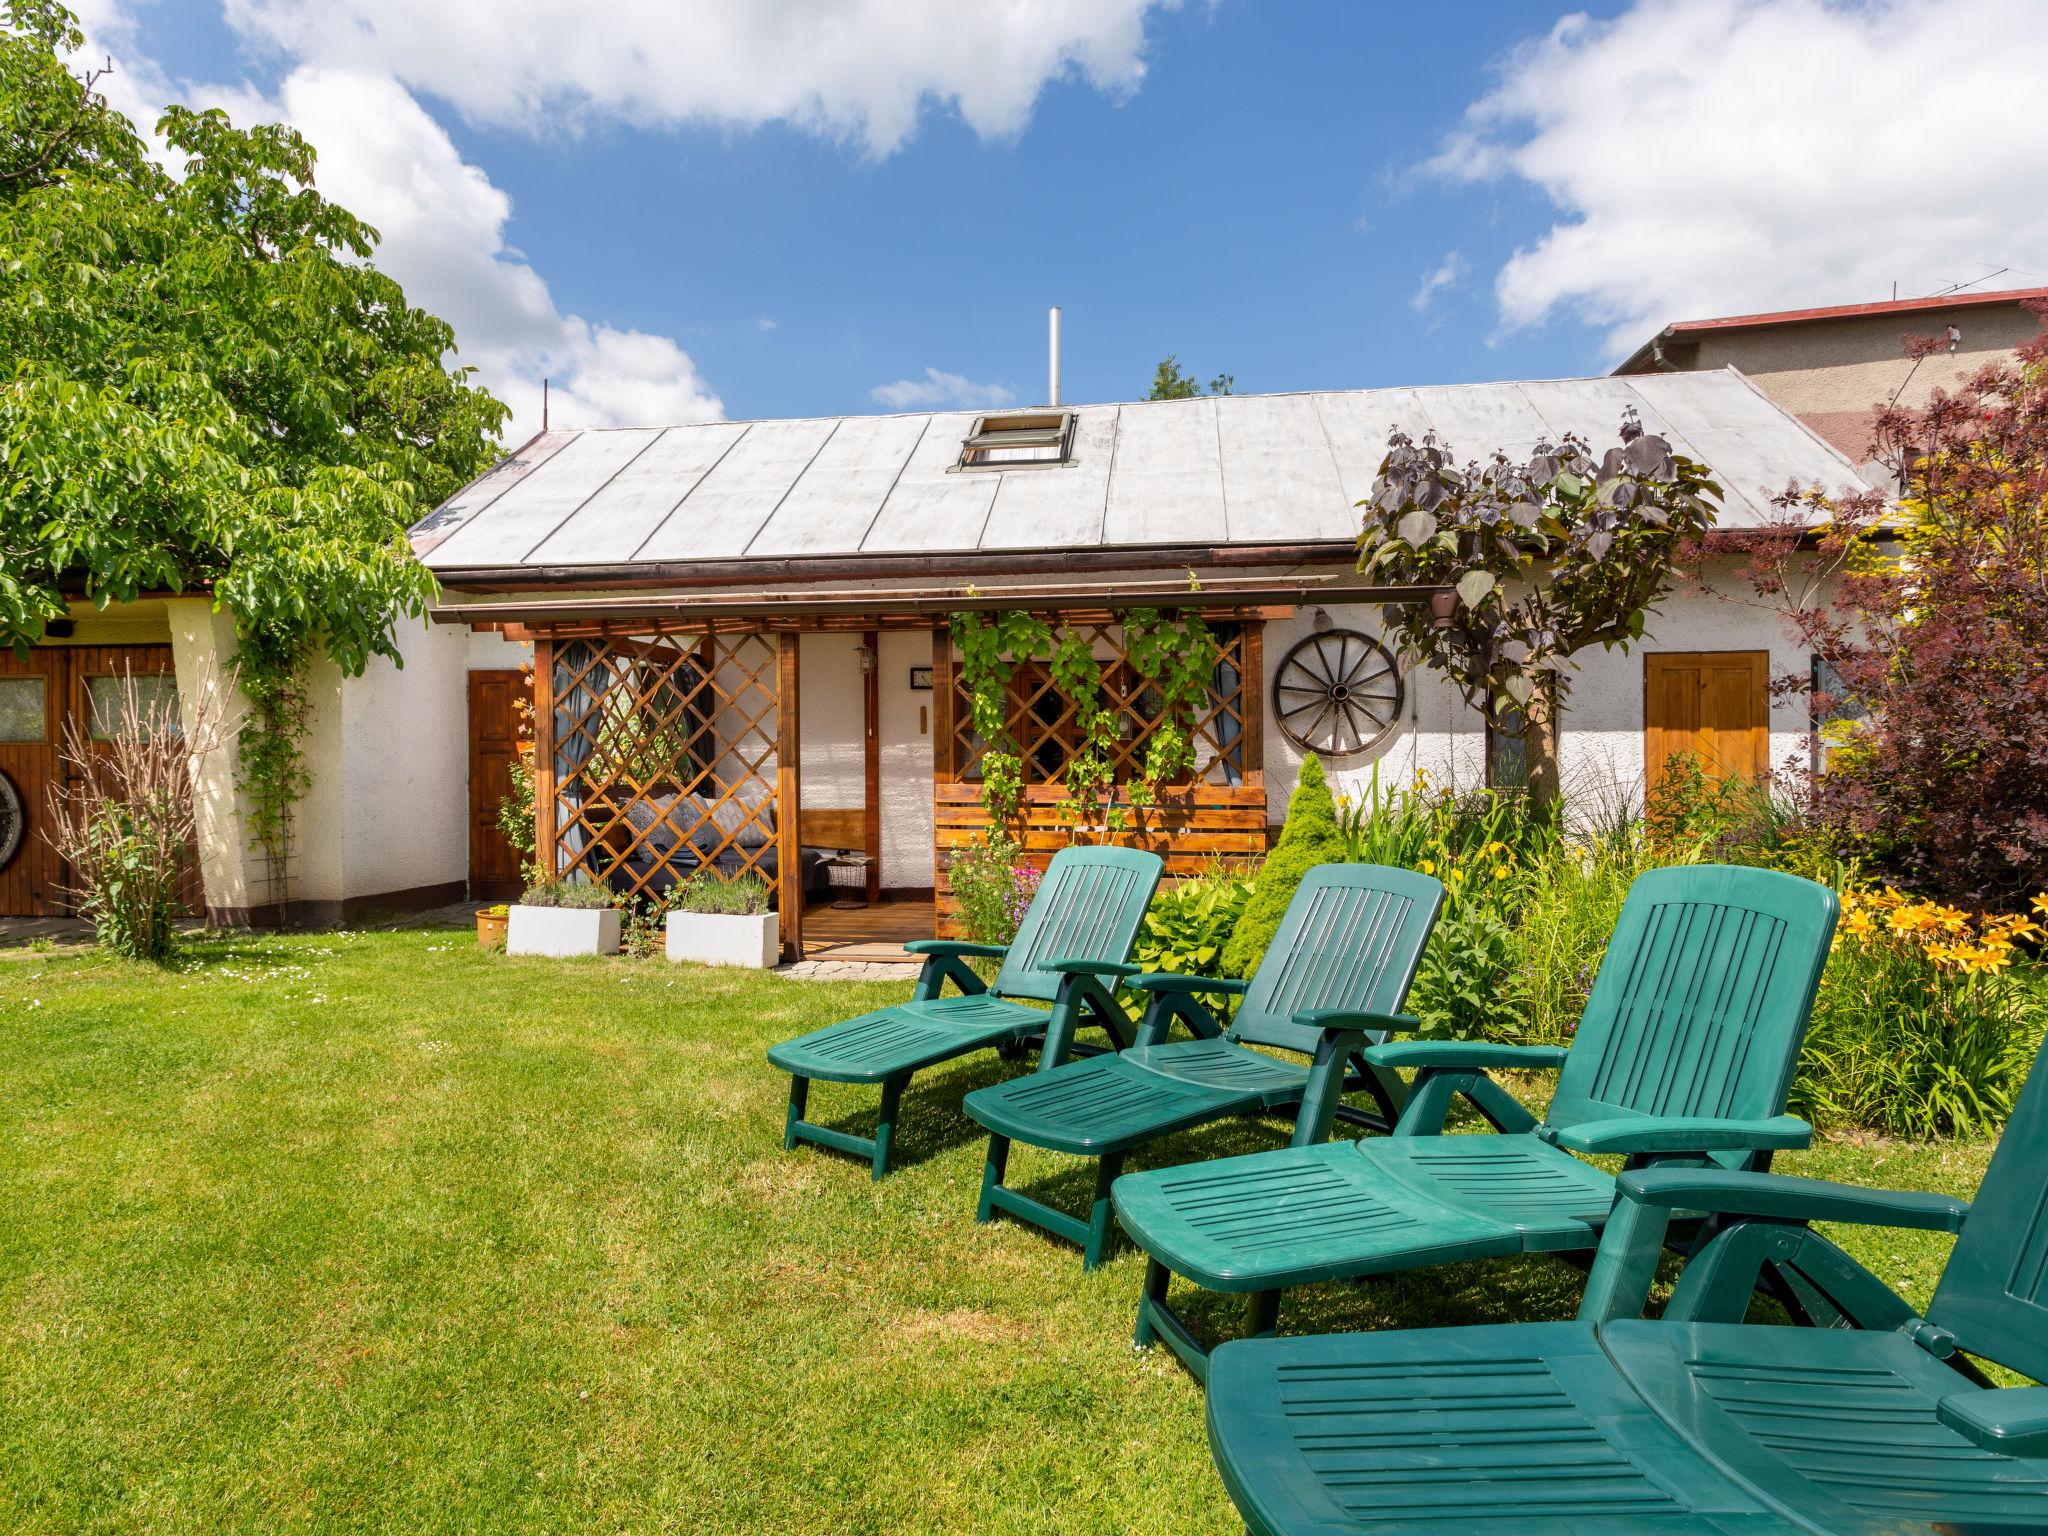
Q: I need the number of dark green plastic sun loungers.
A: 4